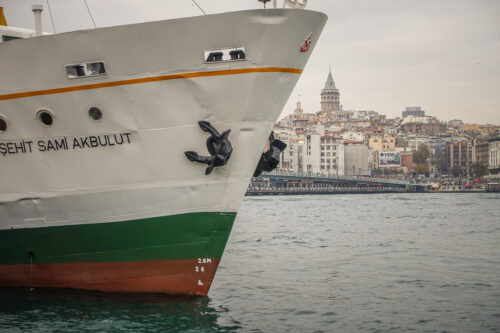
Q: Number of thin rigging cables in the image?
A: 3